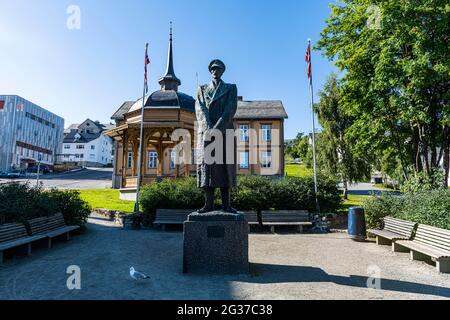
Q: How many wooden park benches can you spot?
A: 7